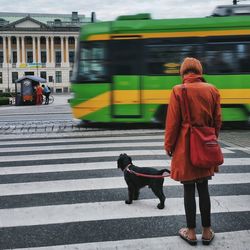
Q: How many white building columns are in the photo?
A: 11